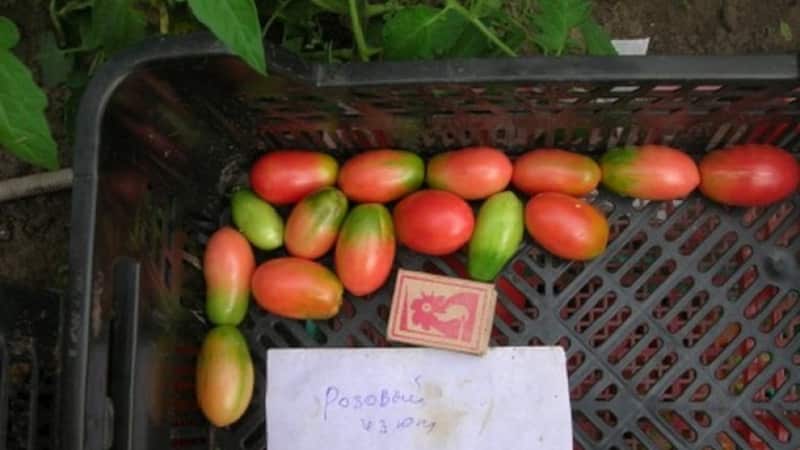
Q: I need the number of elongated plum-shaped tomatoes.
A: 15